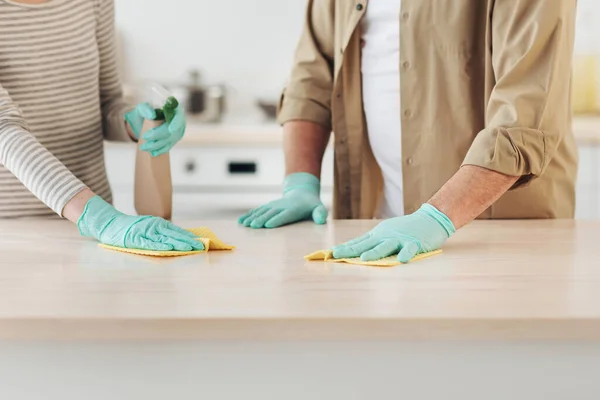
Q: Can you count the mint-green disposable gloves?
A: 4